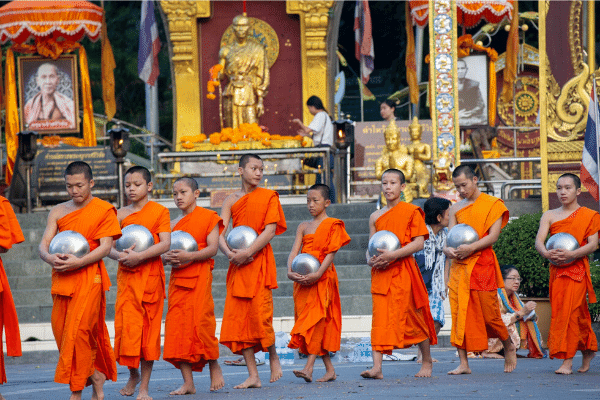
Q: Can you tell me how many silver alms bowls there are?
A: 8